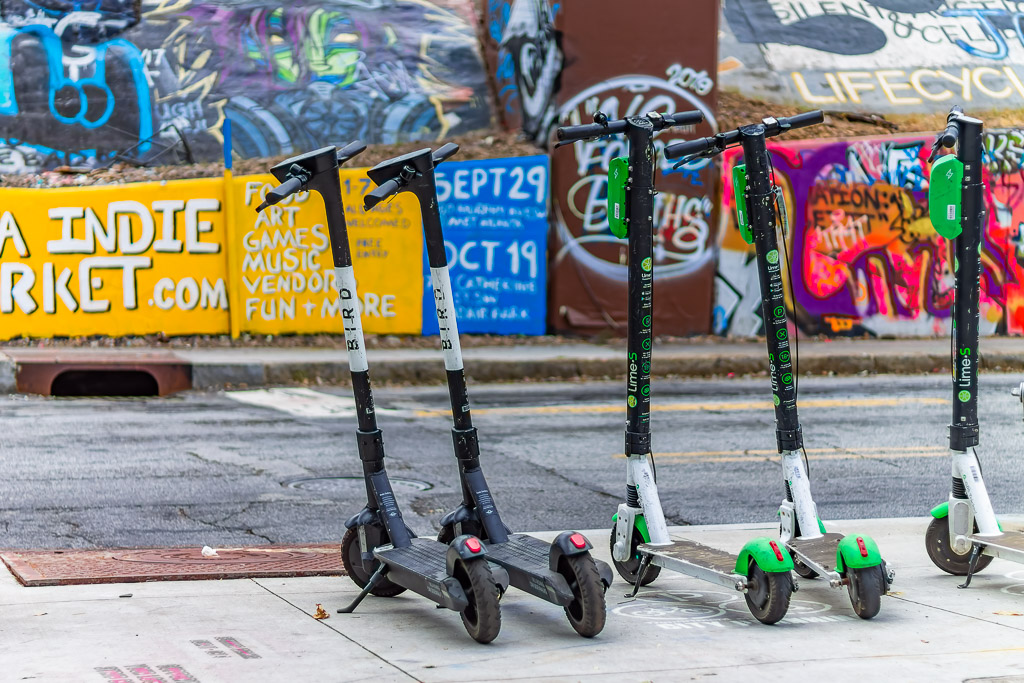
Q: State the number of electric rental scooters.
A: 5